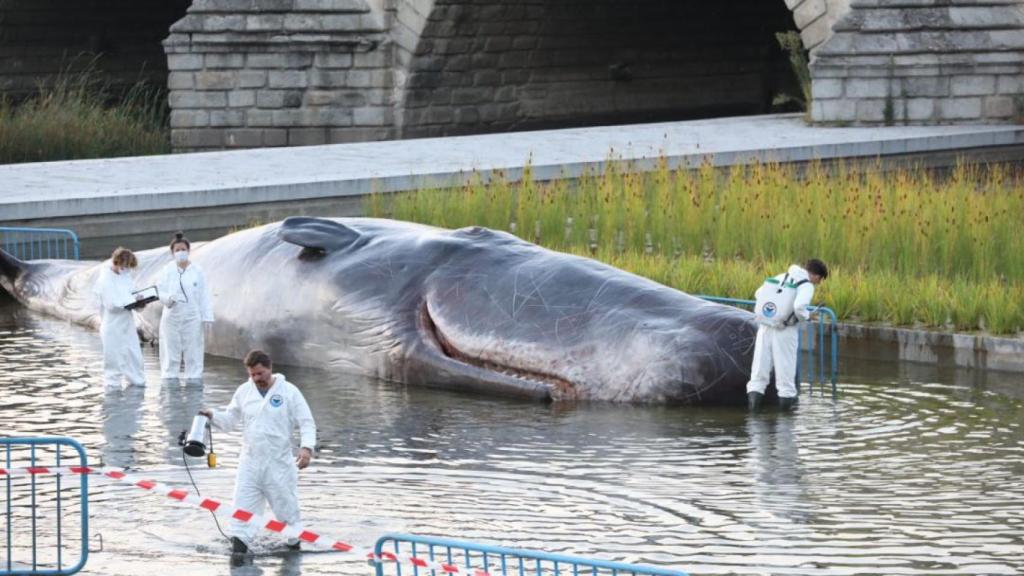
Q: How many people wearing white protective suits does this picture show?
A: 4